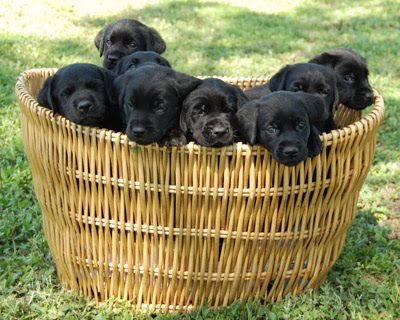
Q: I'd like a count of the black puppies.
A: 8